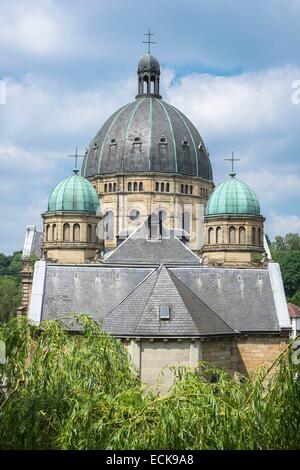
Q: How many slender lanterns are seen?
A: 1